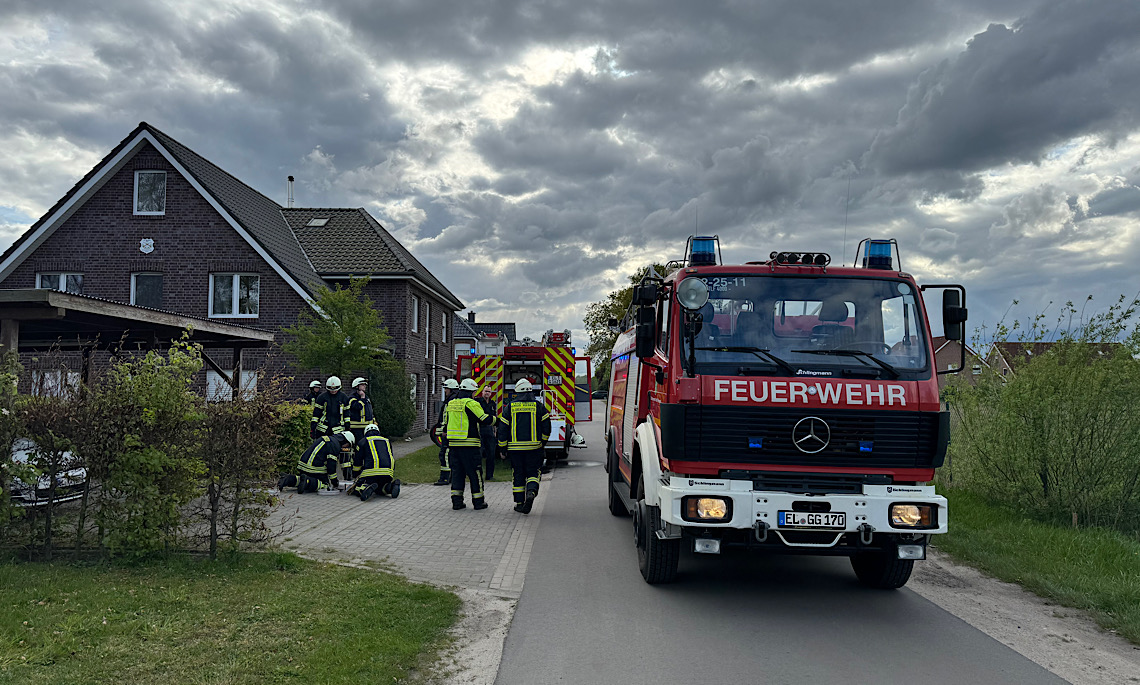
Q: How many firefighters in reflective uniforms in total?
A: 8